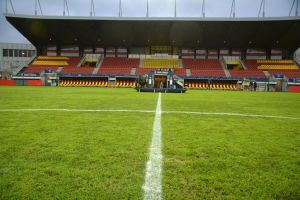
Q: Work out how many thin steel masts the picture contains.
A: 11